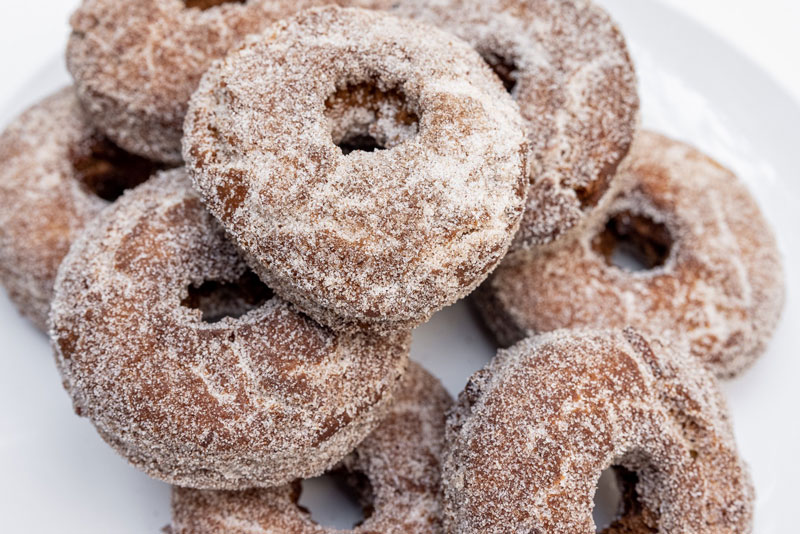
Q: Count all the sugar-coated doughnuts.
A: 8